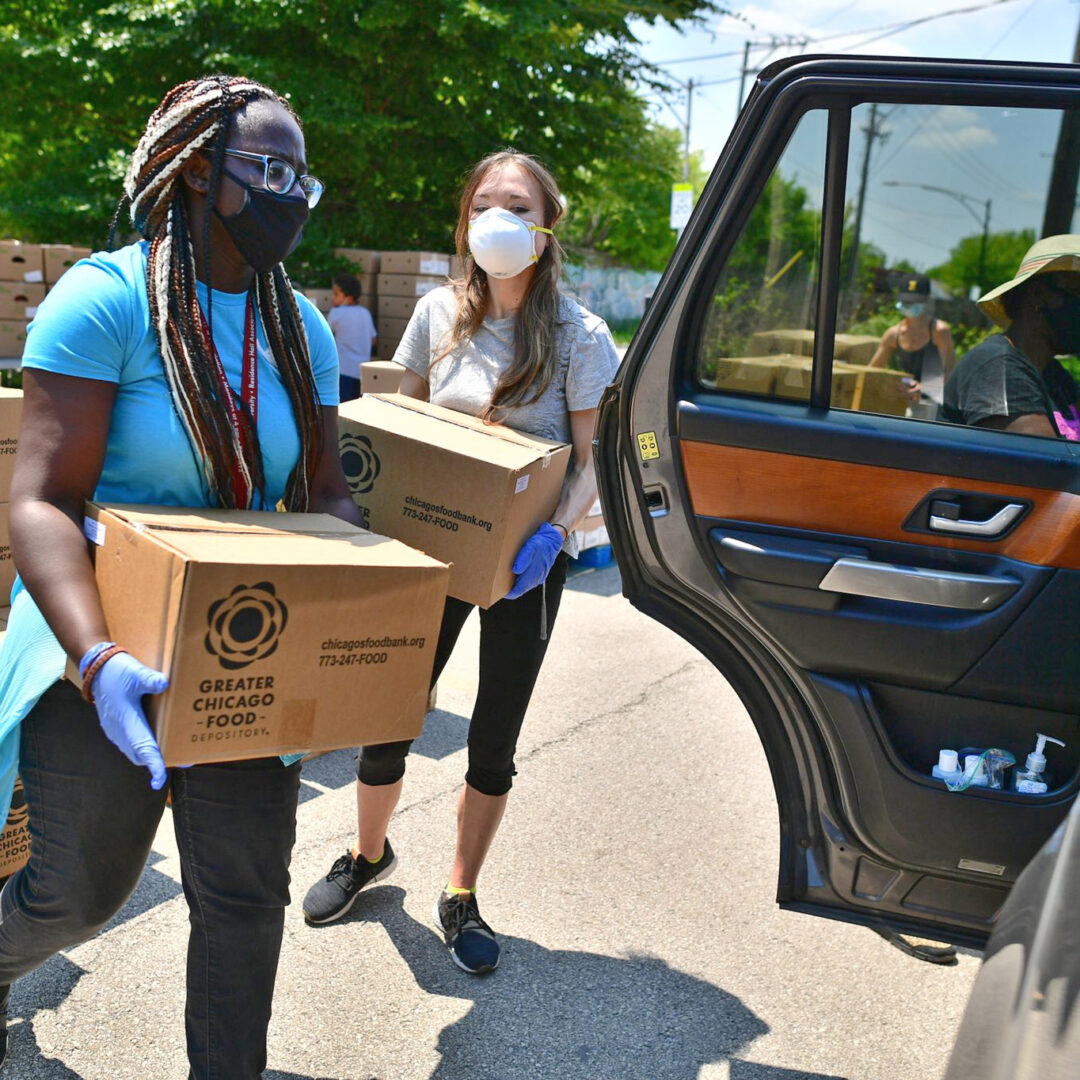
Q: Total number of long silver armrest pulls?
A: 1